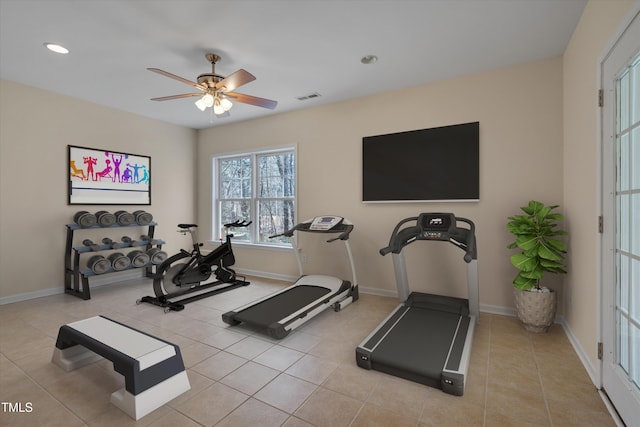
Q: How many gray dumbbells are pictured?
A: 12